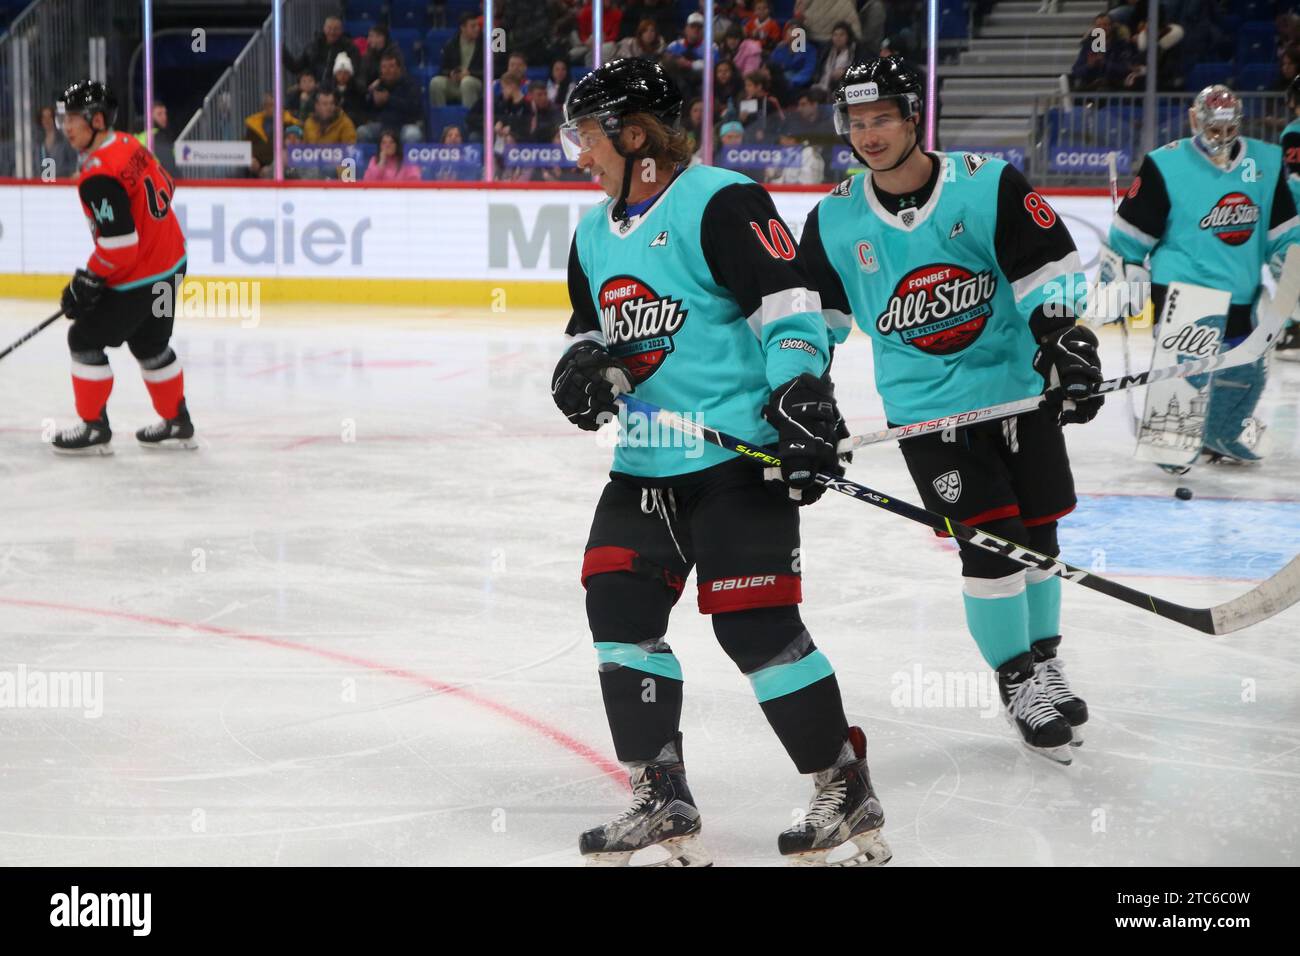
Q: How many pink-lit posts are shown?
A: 6